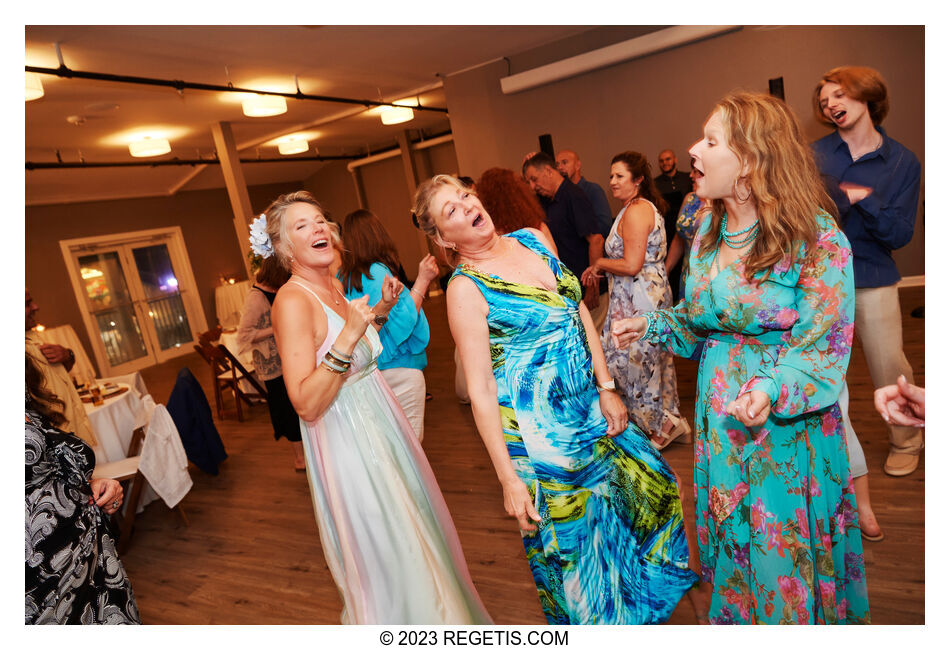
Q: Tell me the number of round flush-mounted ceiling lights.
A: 5